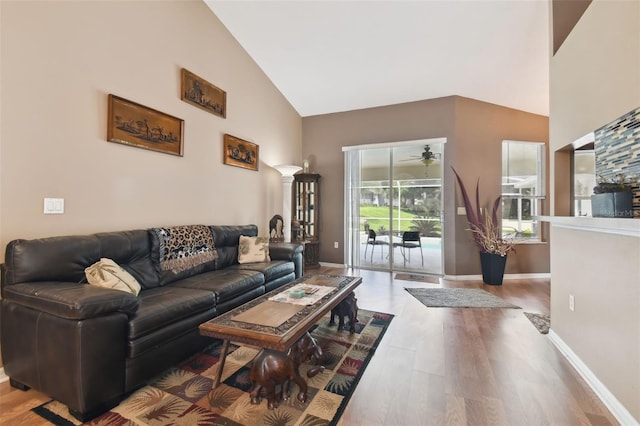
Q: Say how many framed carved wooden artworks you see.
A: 3